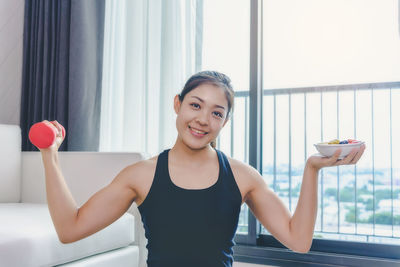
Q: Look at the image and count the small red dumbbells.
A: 1